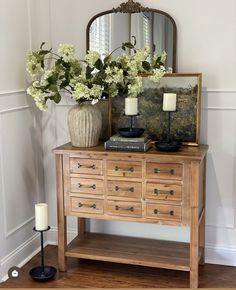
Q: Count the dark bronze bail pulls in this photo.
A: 9